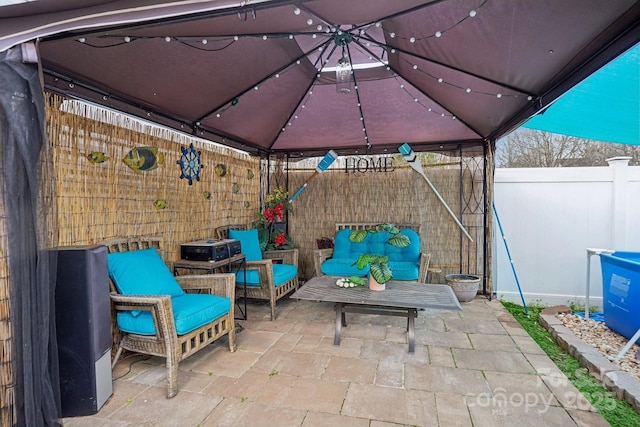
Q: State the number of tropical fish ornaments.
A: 8